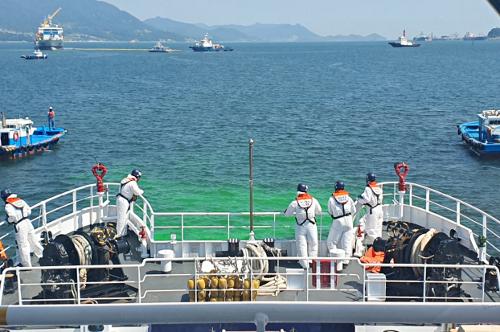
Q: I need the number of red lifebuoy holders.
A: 2